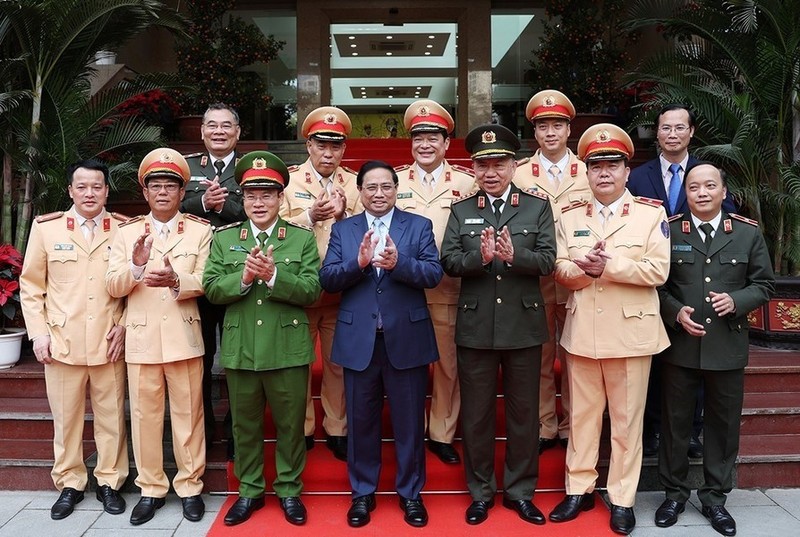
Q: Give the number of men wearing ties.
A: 12